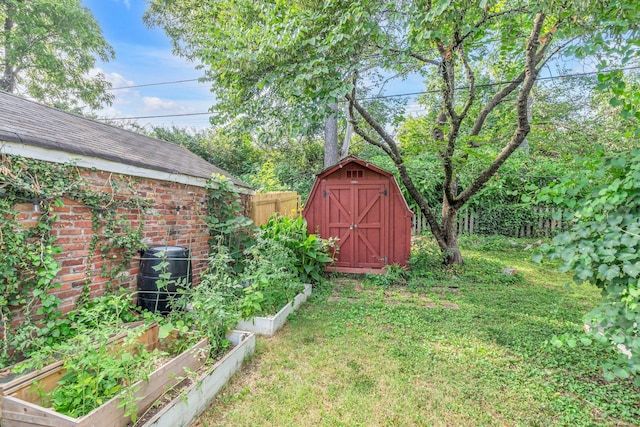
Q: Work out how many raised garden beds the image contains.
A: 3